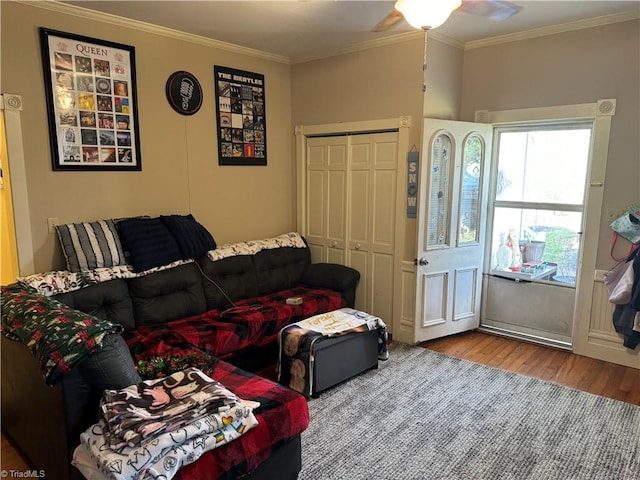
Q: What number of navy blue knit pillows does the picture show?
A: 2